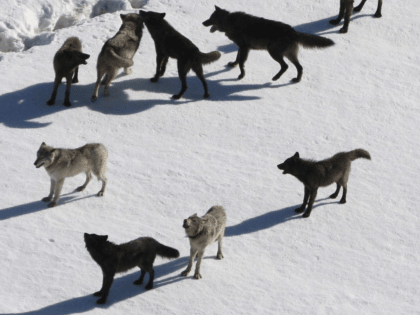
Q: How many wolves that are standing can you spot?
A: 9